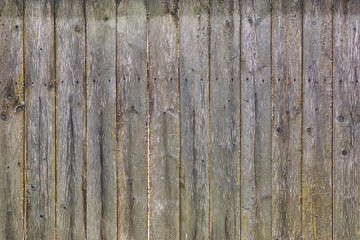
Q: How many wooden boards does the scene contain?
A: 12